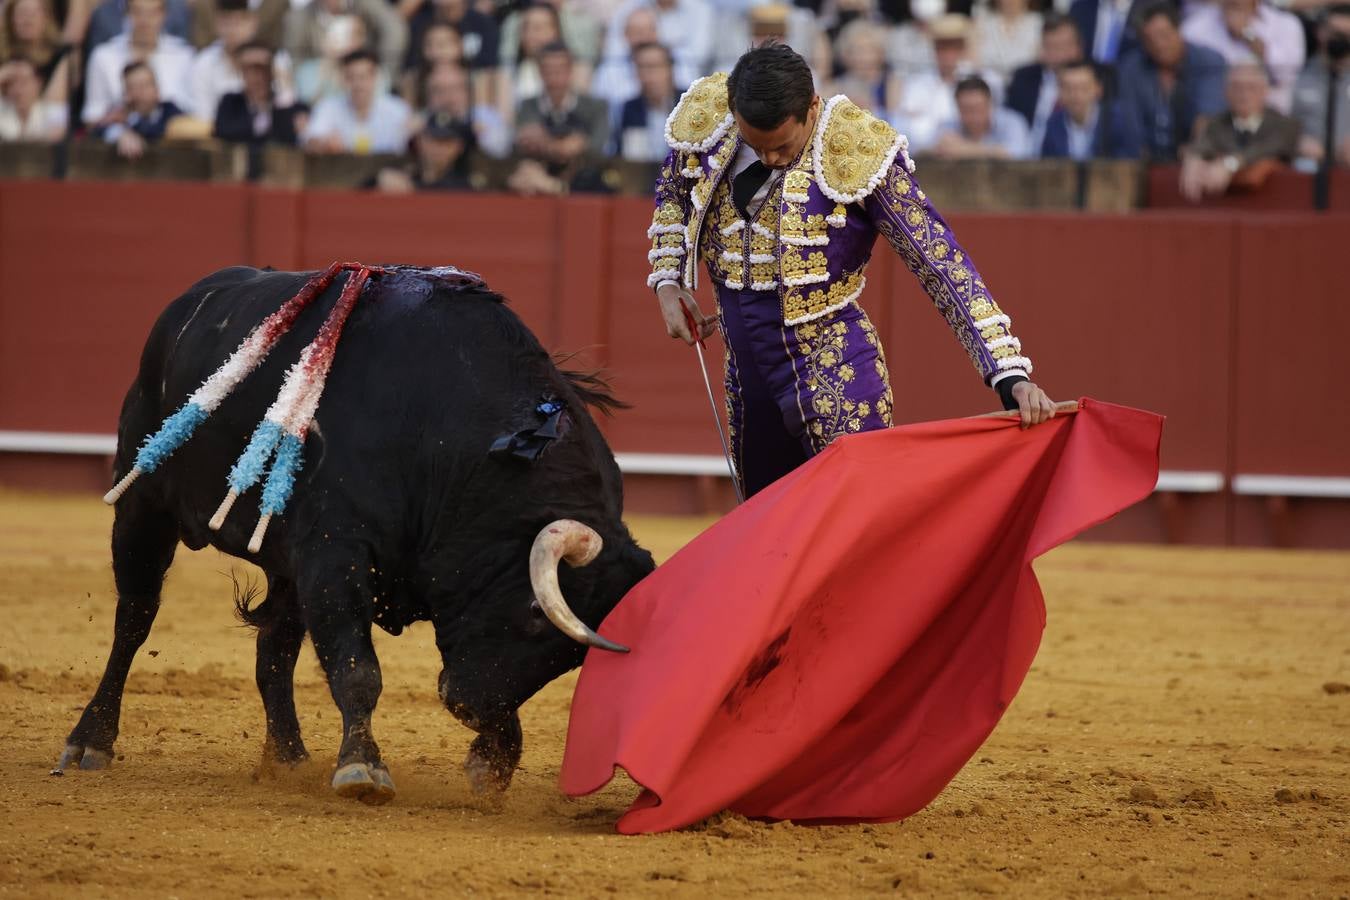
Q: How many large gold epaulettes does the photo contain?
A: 2